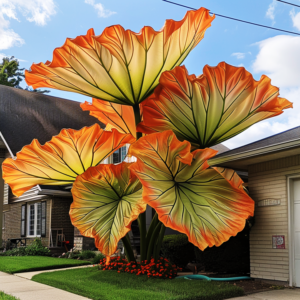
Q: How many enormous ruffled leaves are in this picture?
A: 6